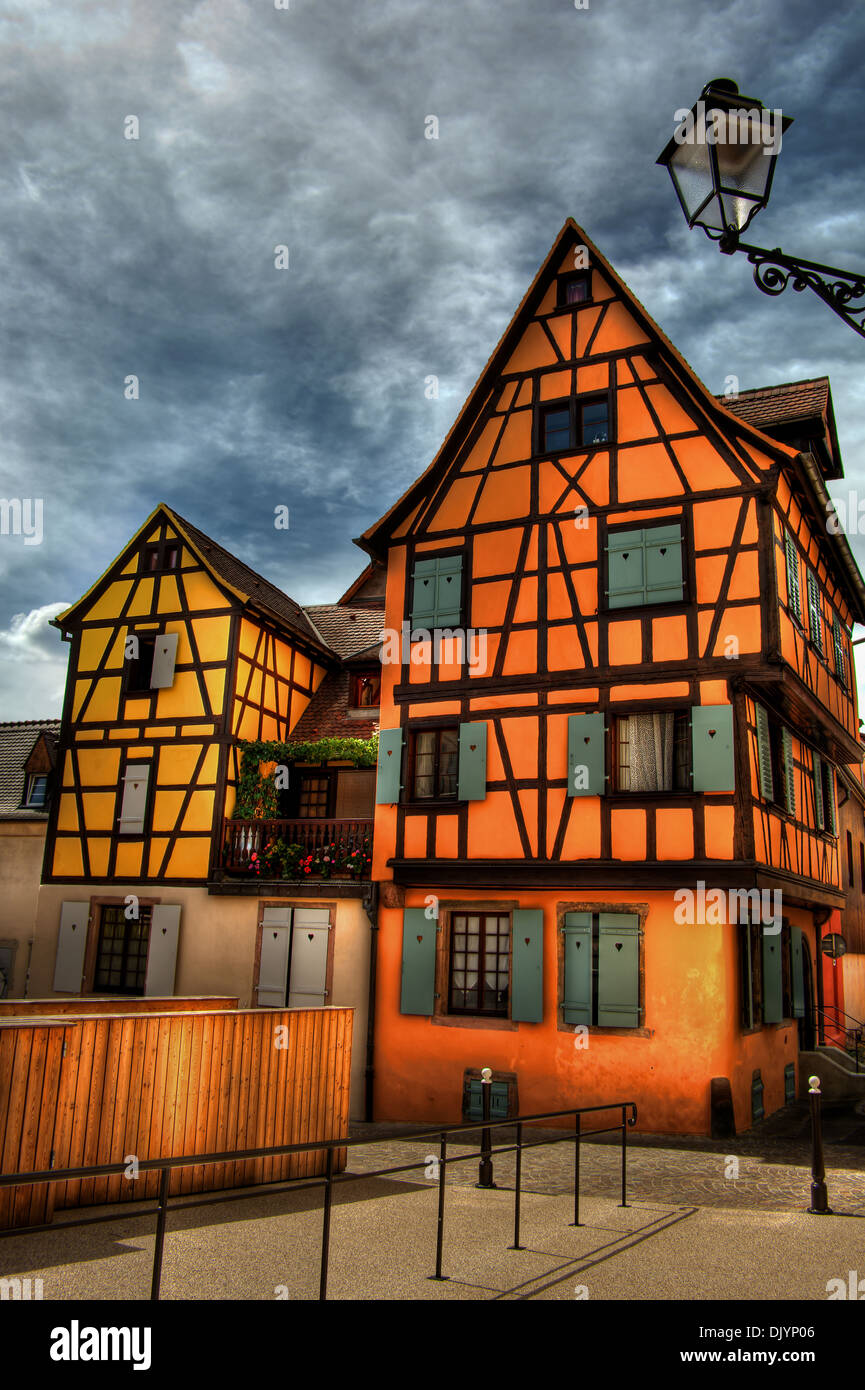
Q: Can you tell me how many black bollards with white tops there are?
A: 2